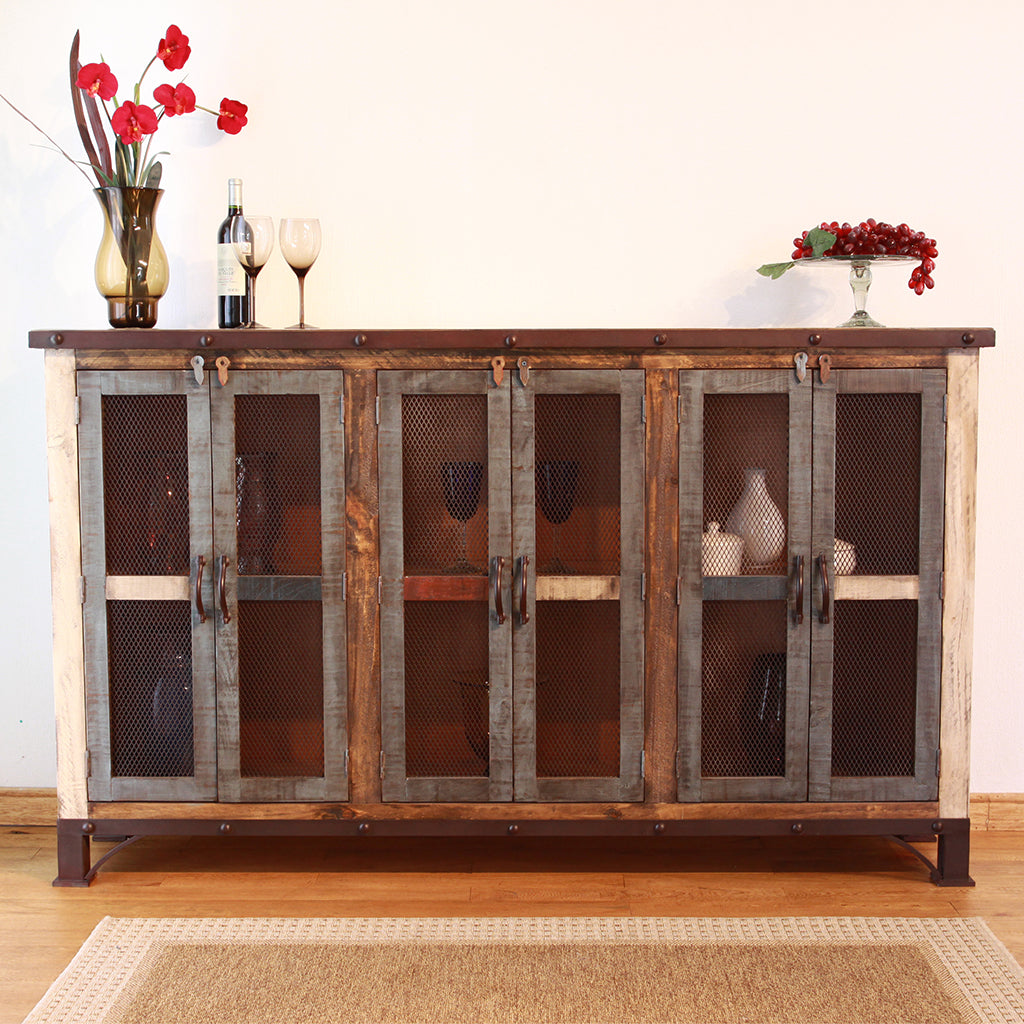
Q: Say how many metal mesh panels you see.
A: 12